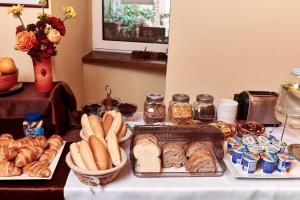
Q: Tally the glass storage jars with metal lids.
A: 3